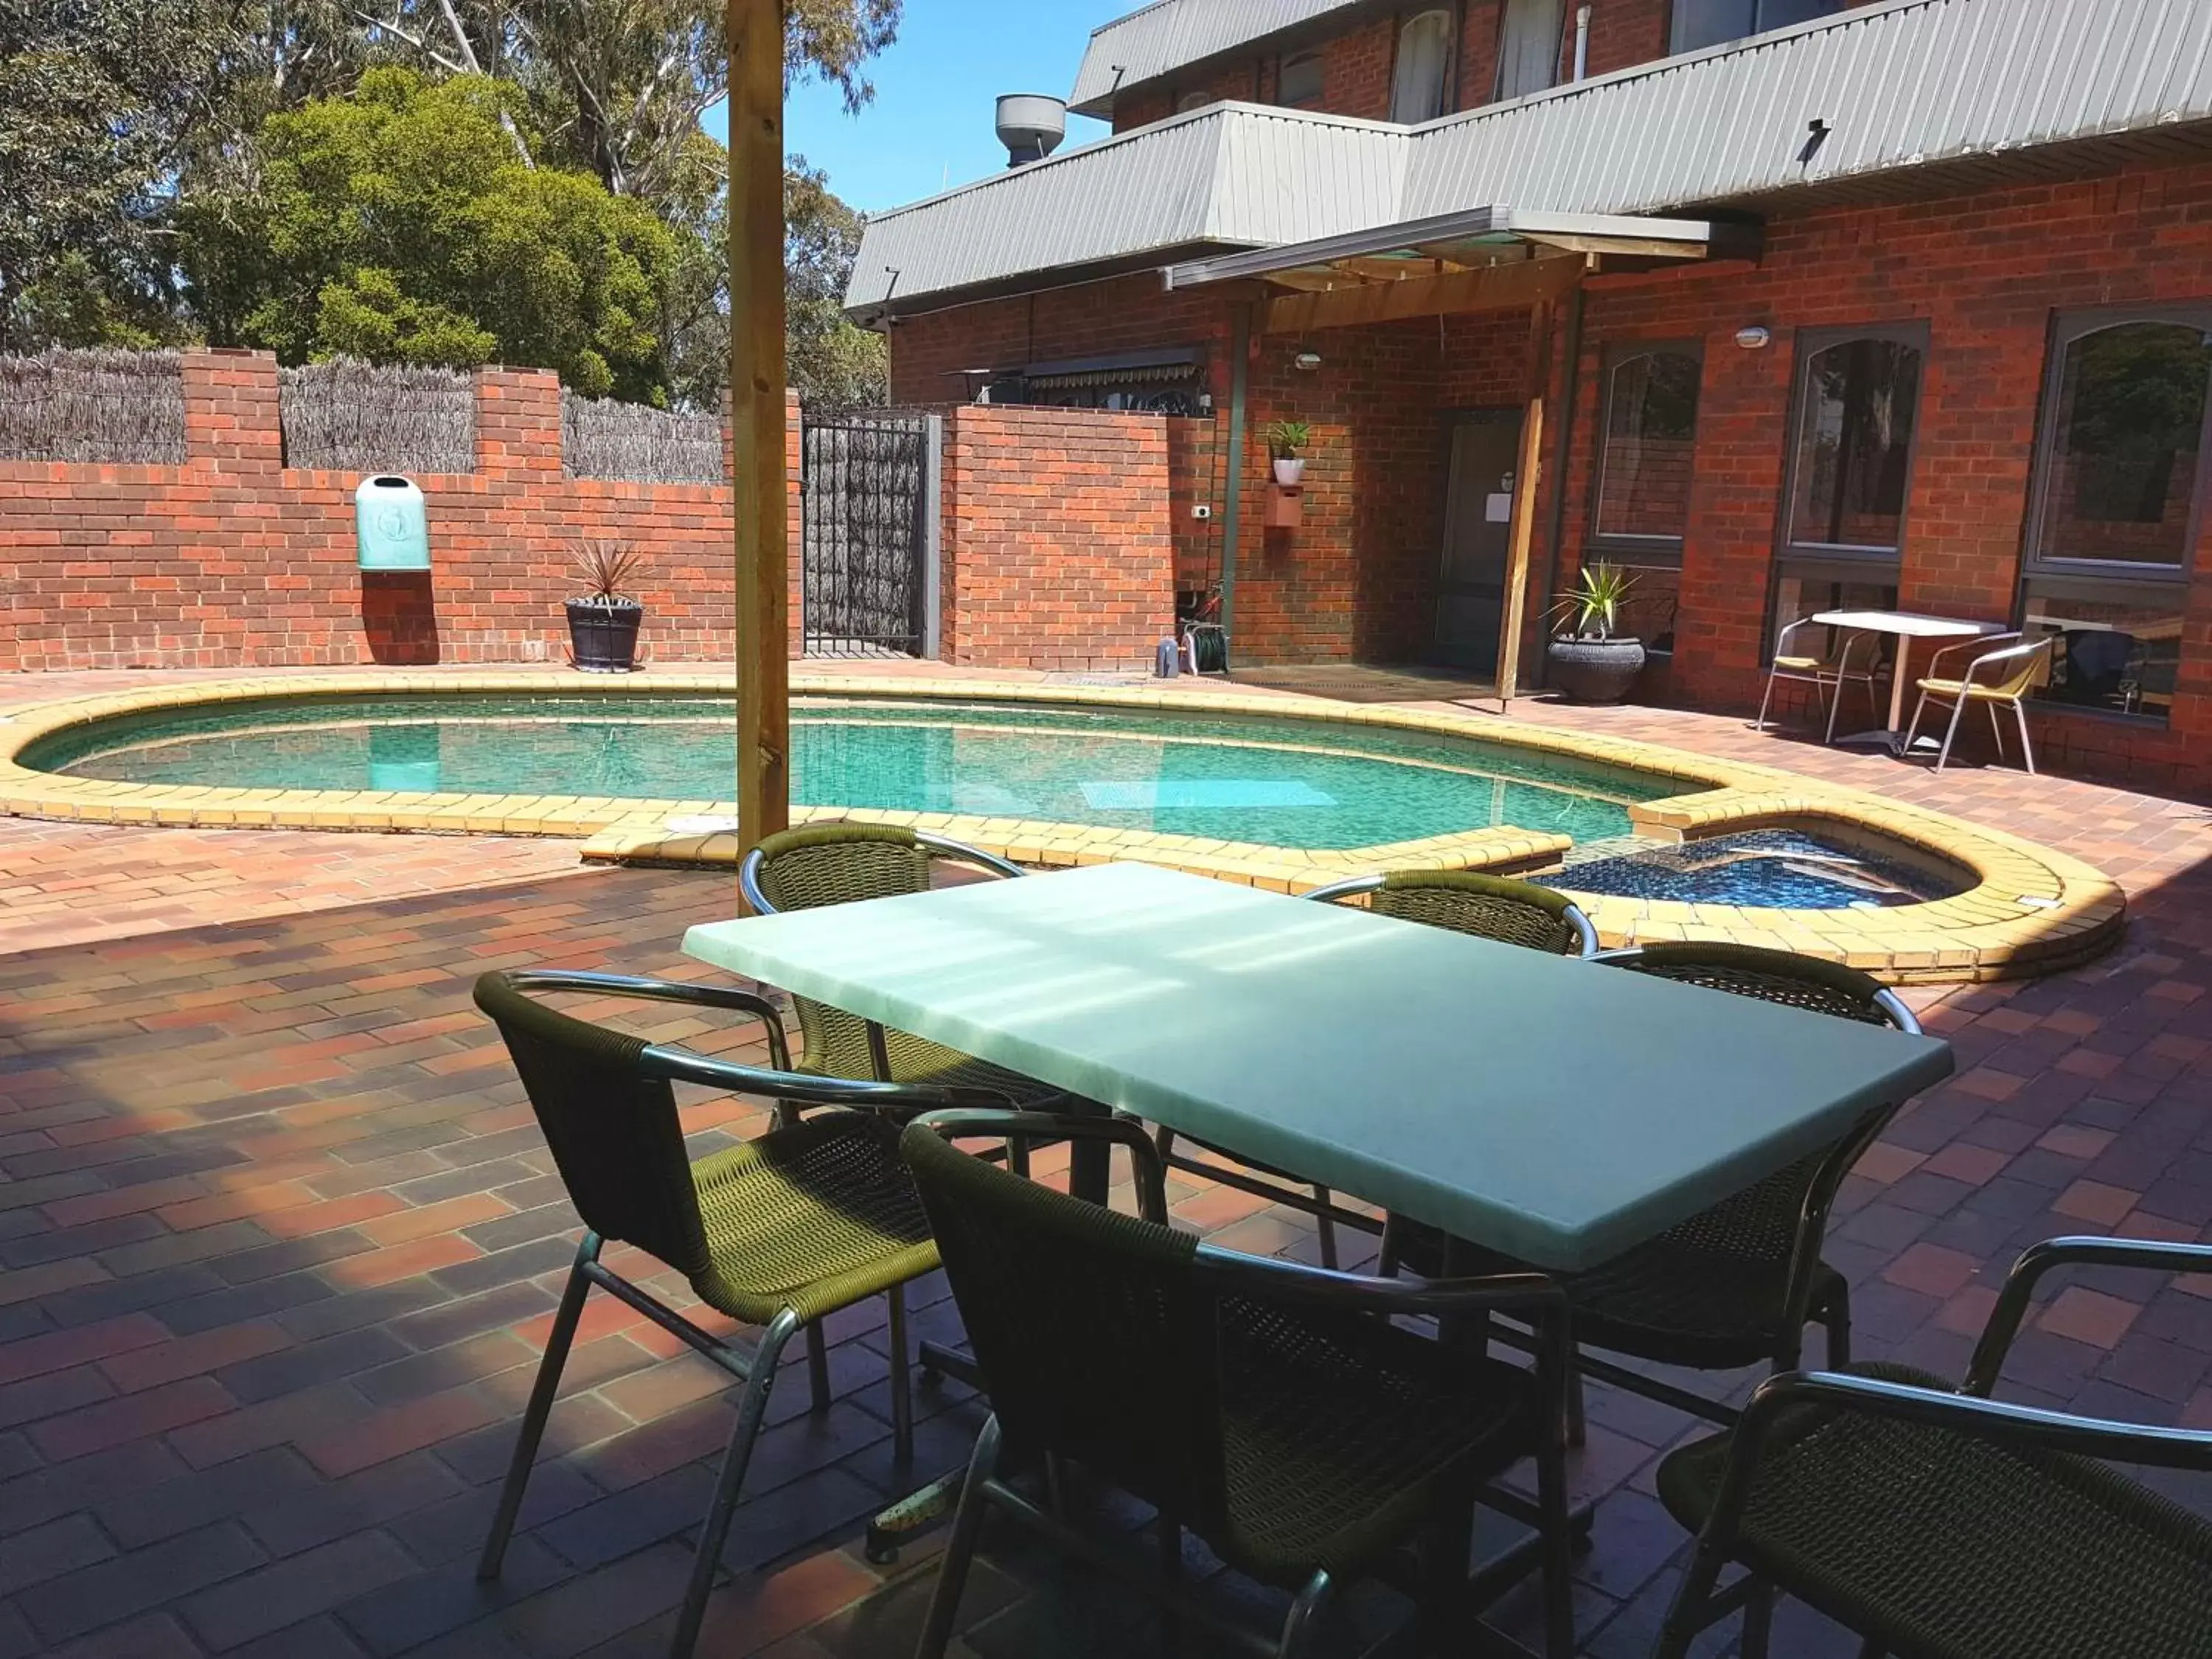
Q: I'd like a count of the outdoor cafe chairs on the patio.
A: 8